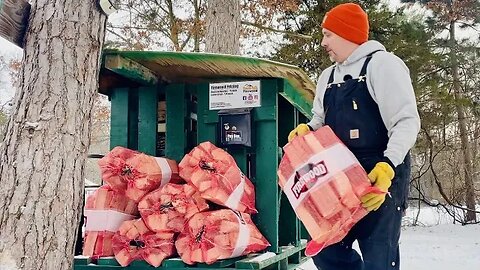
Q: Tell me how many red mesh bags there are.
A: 7